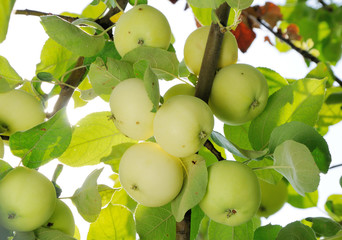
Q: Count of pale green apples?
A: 12